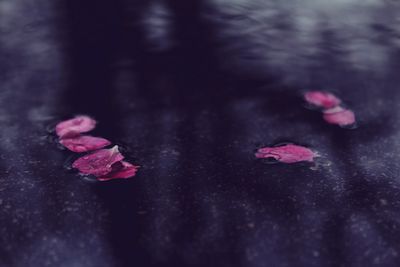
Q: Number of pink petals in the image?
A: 7